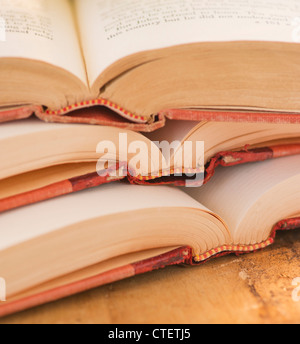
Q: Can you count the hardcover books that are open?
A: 3